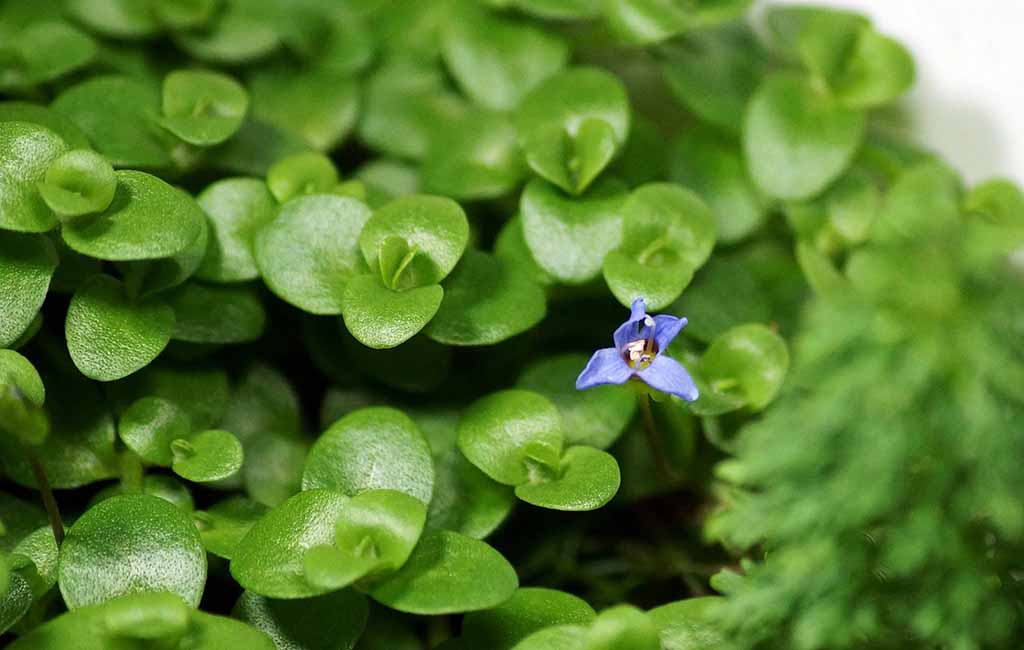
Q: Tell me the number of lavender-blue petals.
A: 4